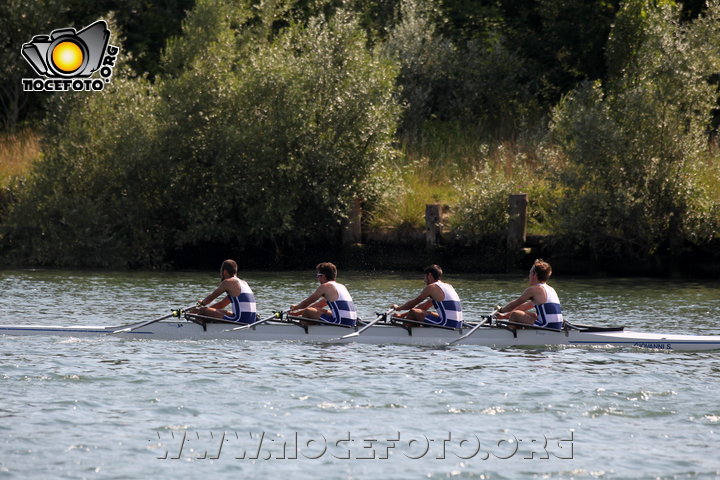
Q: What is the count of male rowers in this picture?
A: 4